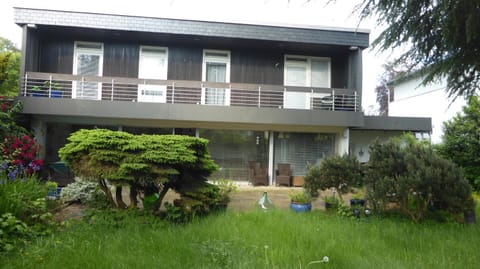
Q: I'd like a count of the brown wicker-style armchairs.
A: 2